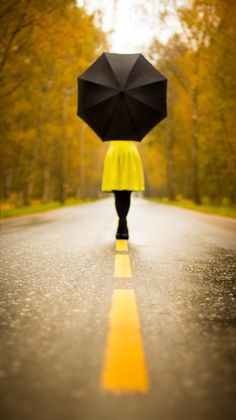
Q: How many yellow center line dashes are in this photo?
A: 3